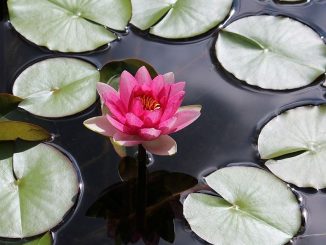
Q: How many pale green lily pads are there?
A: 7